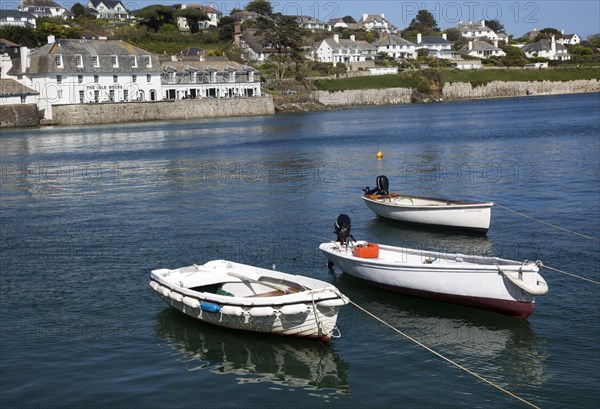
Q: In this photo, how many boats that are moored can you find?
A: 3